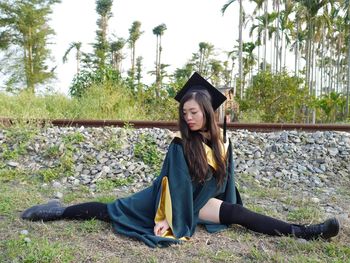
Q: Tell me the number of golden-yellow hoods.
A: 1